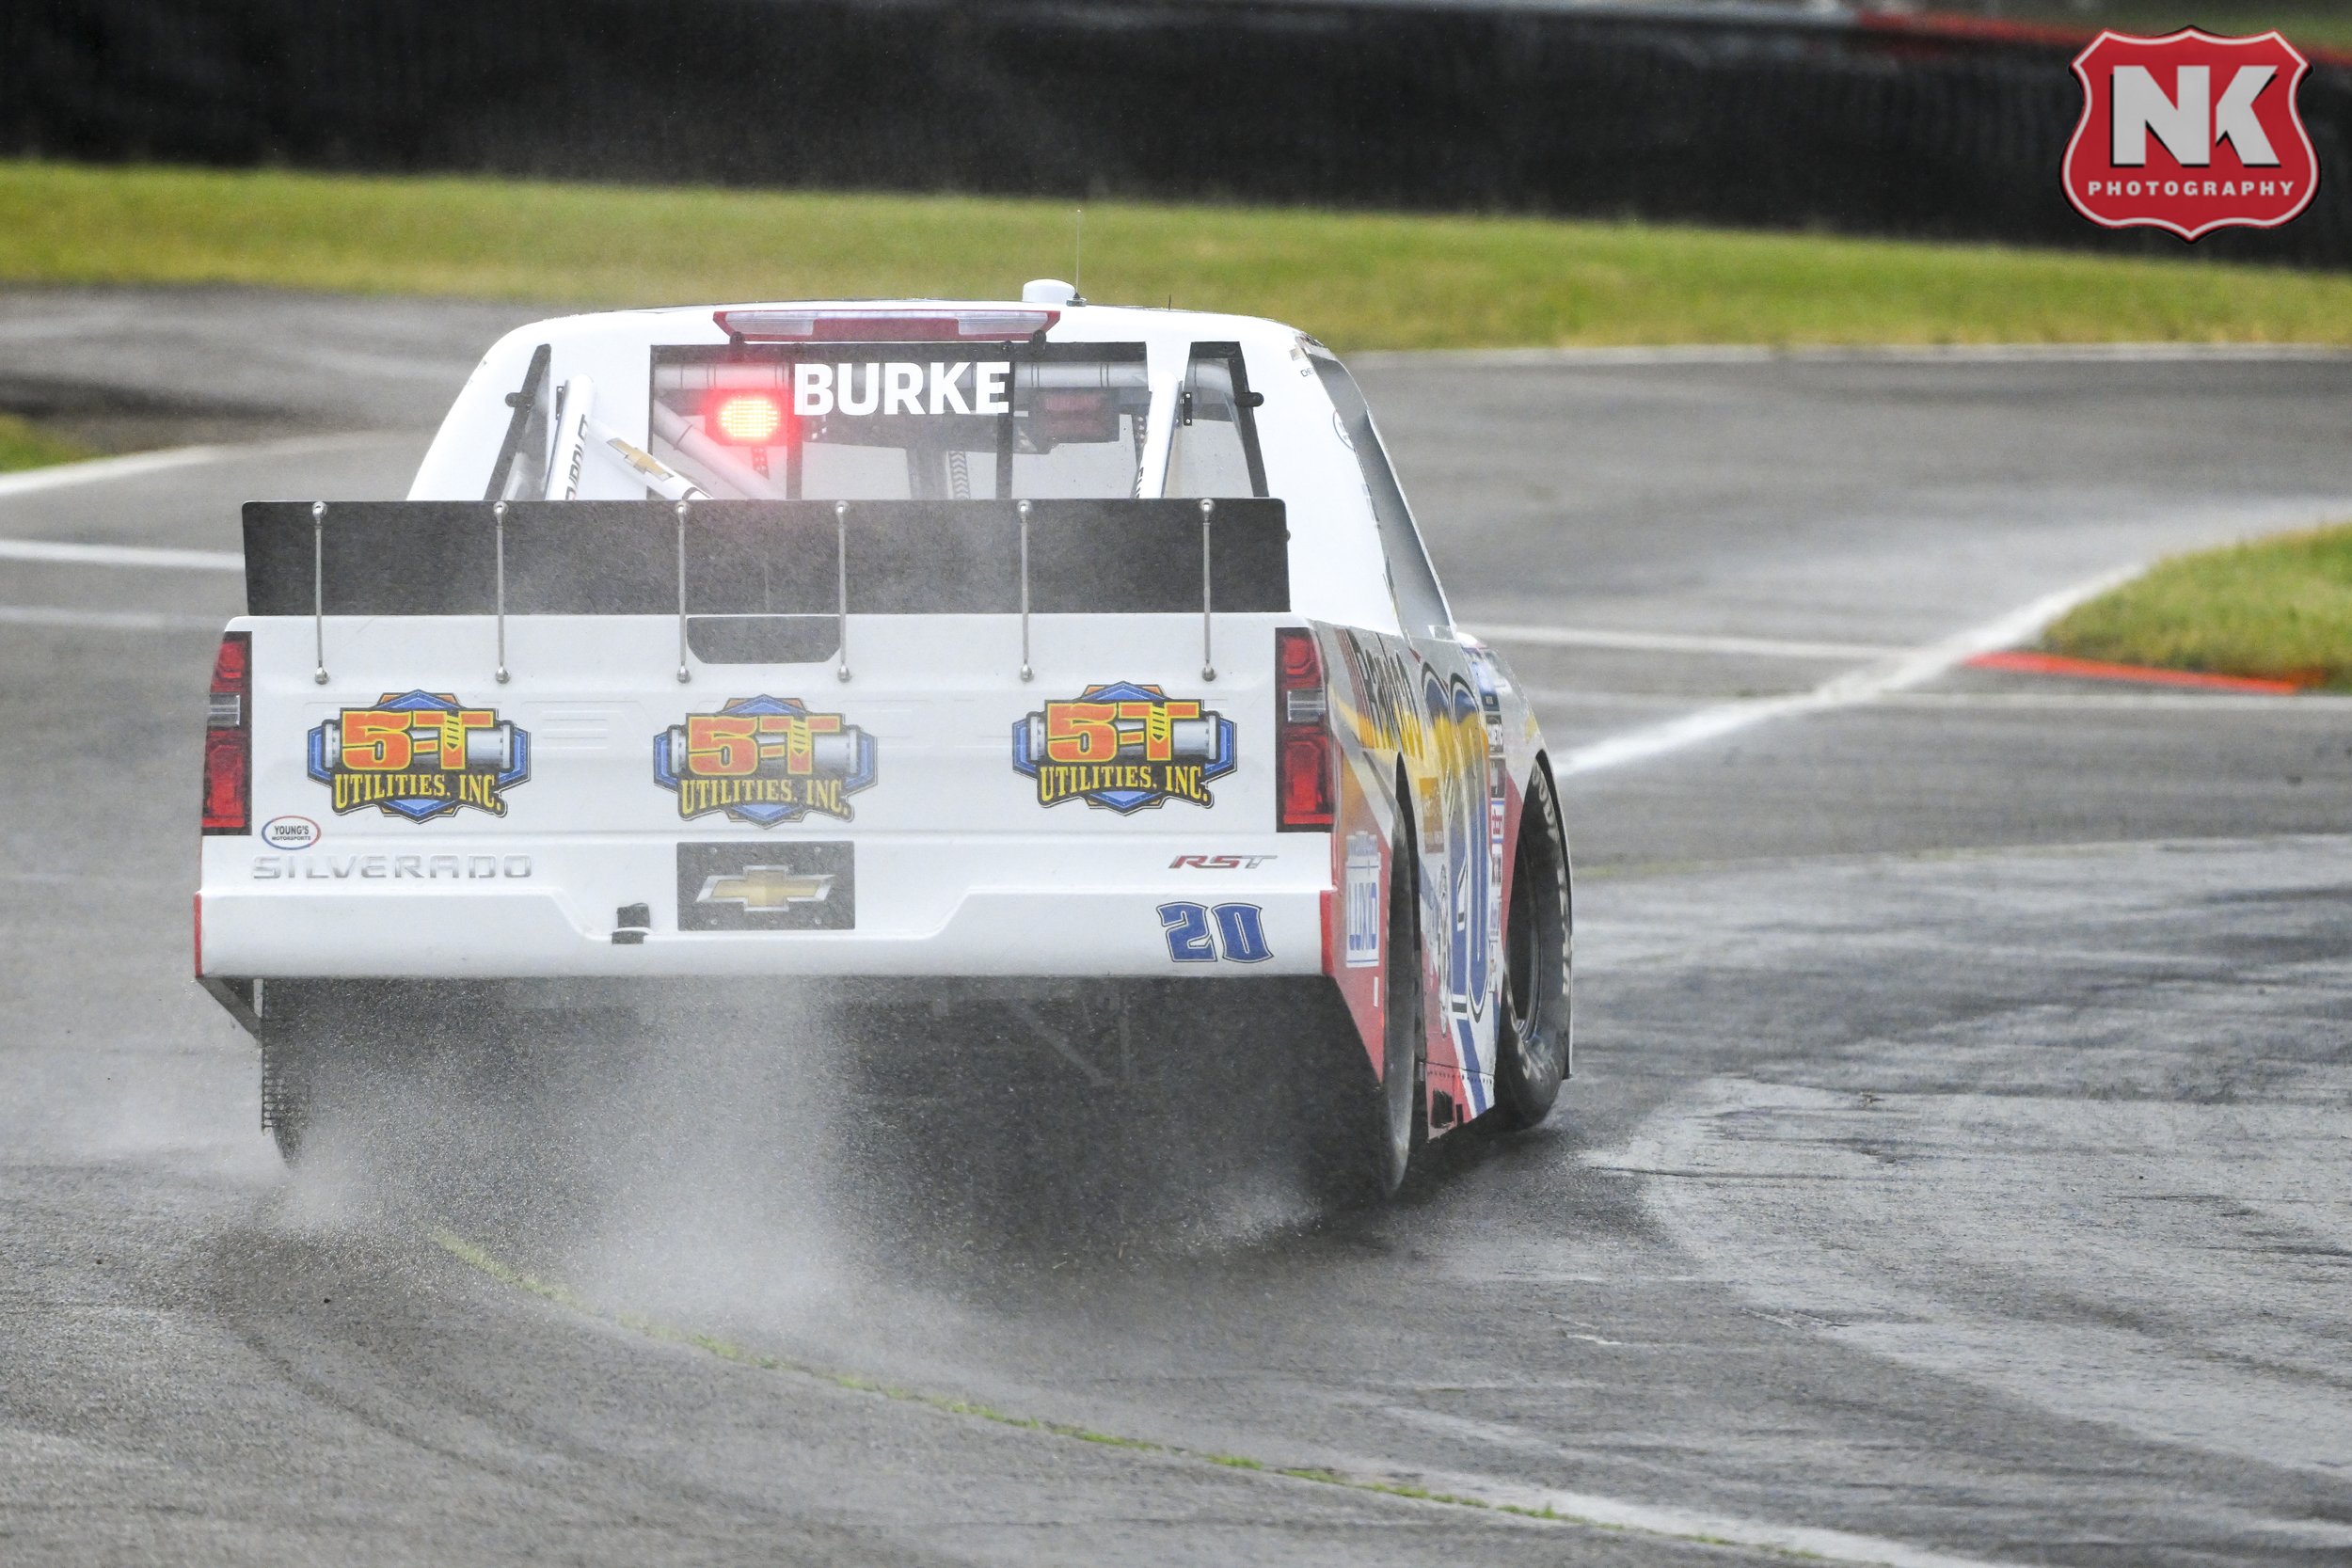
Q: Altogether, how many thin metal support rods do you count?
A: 6